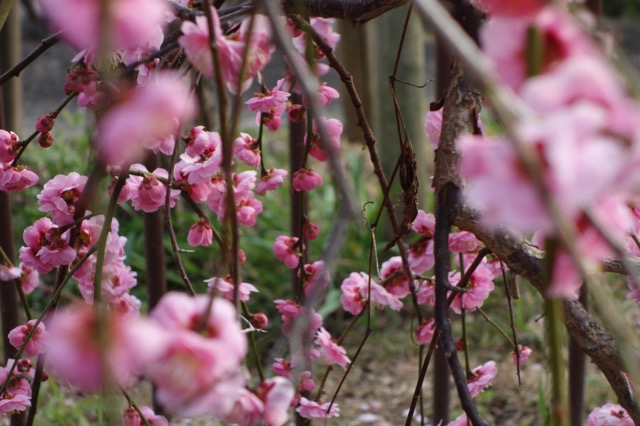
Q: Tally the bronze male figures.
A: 0